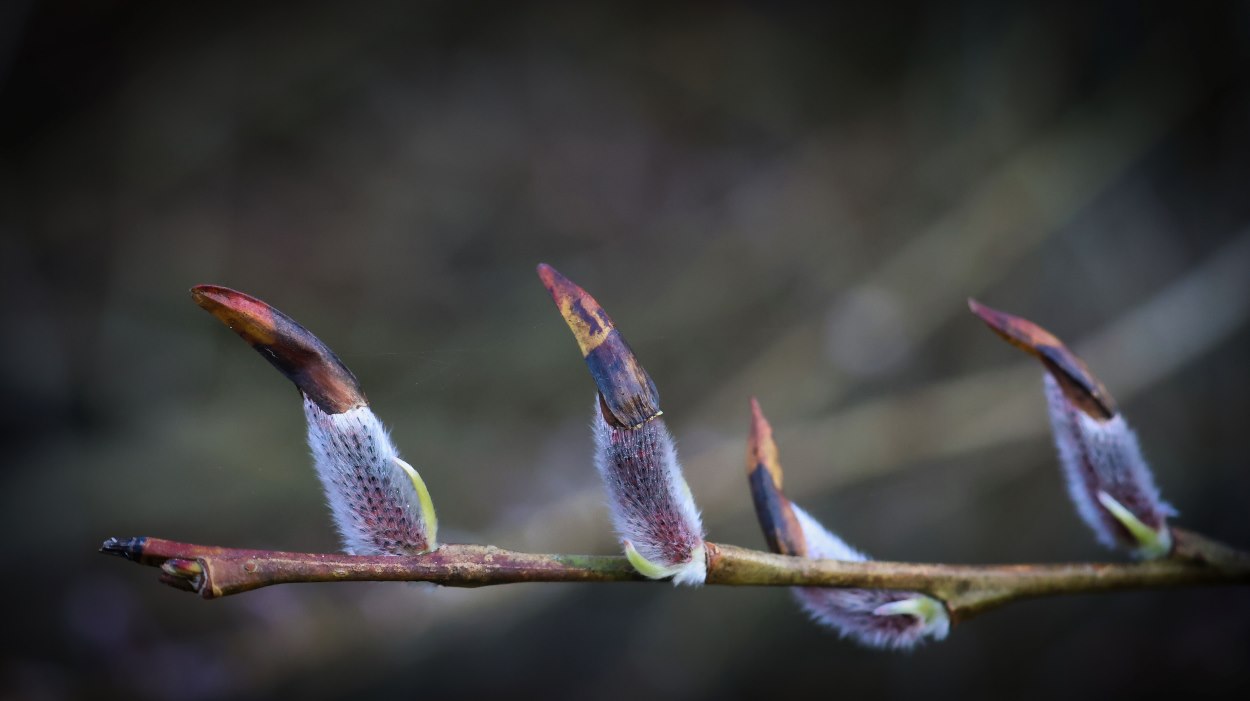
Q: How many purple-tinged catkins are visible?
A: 4